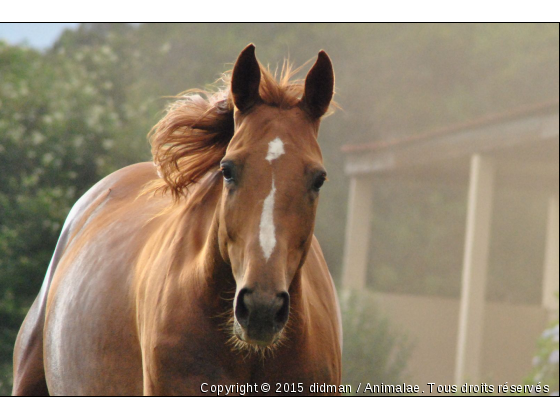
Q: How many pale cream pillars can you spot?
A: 3